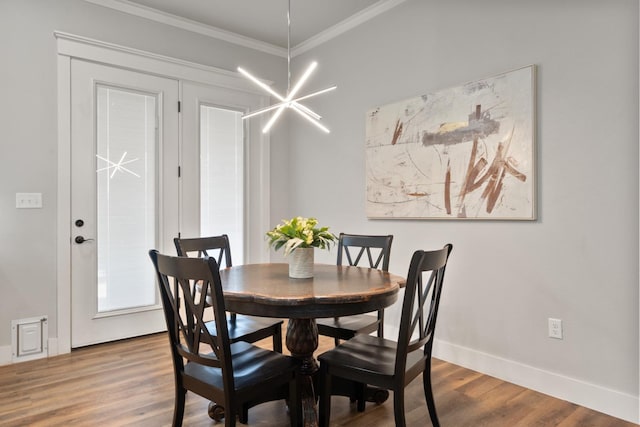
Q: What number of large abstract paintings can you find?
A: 1